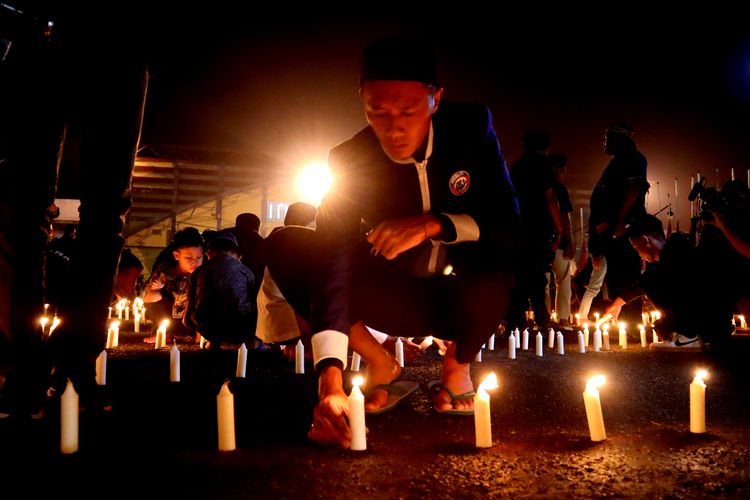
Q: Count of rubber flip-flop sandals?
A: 2